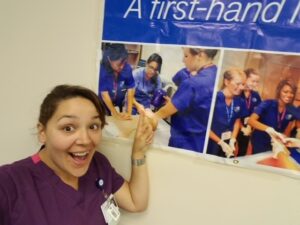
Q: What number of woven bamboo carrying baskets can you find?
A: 0